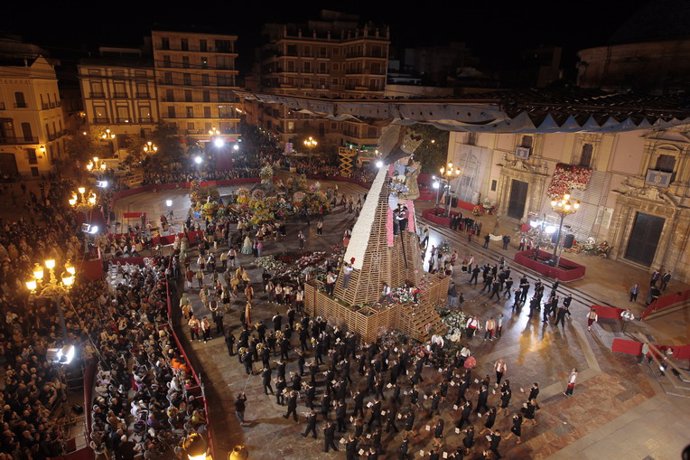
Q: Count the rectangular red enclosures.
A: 2